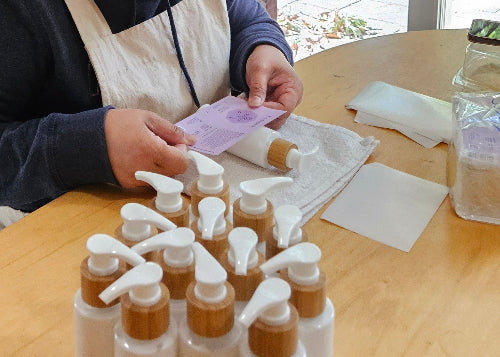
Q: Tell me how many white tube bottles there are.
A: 14